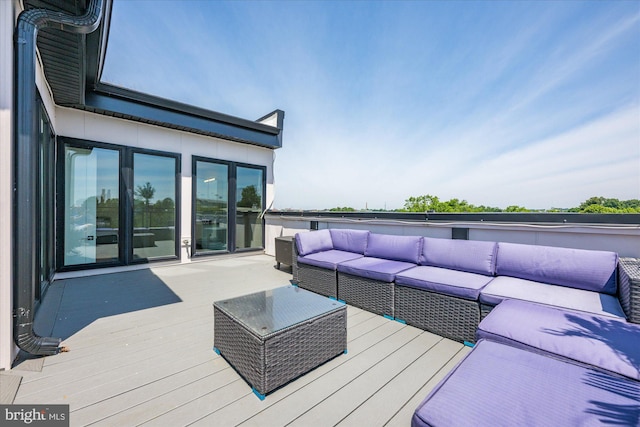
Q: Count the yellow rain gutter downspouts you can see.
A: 0